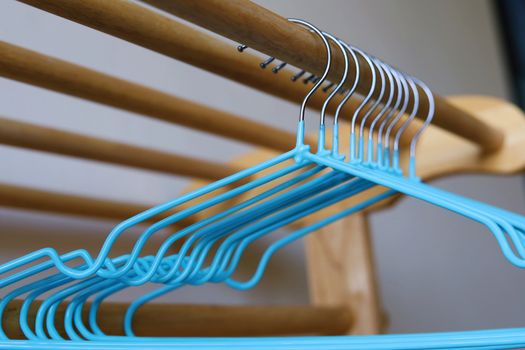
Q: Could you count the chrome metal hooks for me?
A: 10